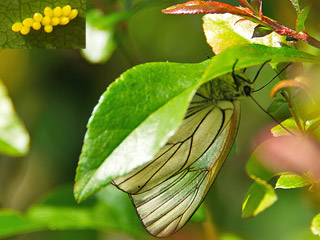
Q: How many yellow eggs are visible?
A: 13